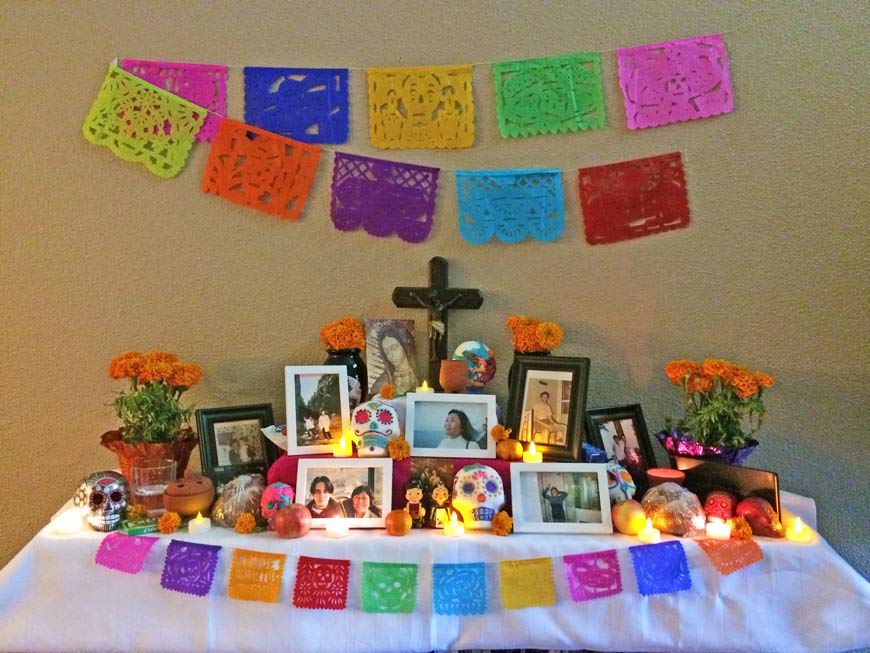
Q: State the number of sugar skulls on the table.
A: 7